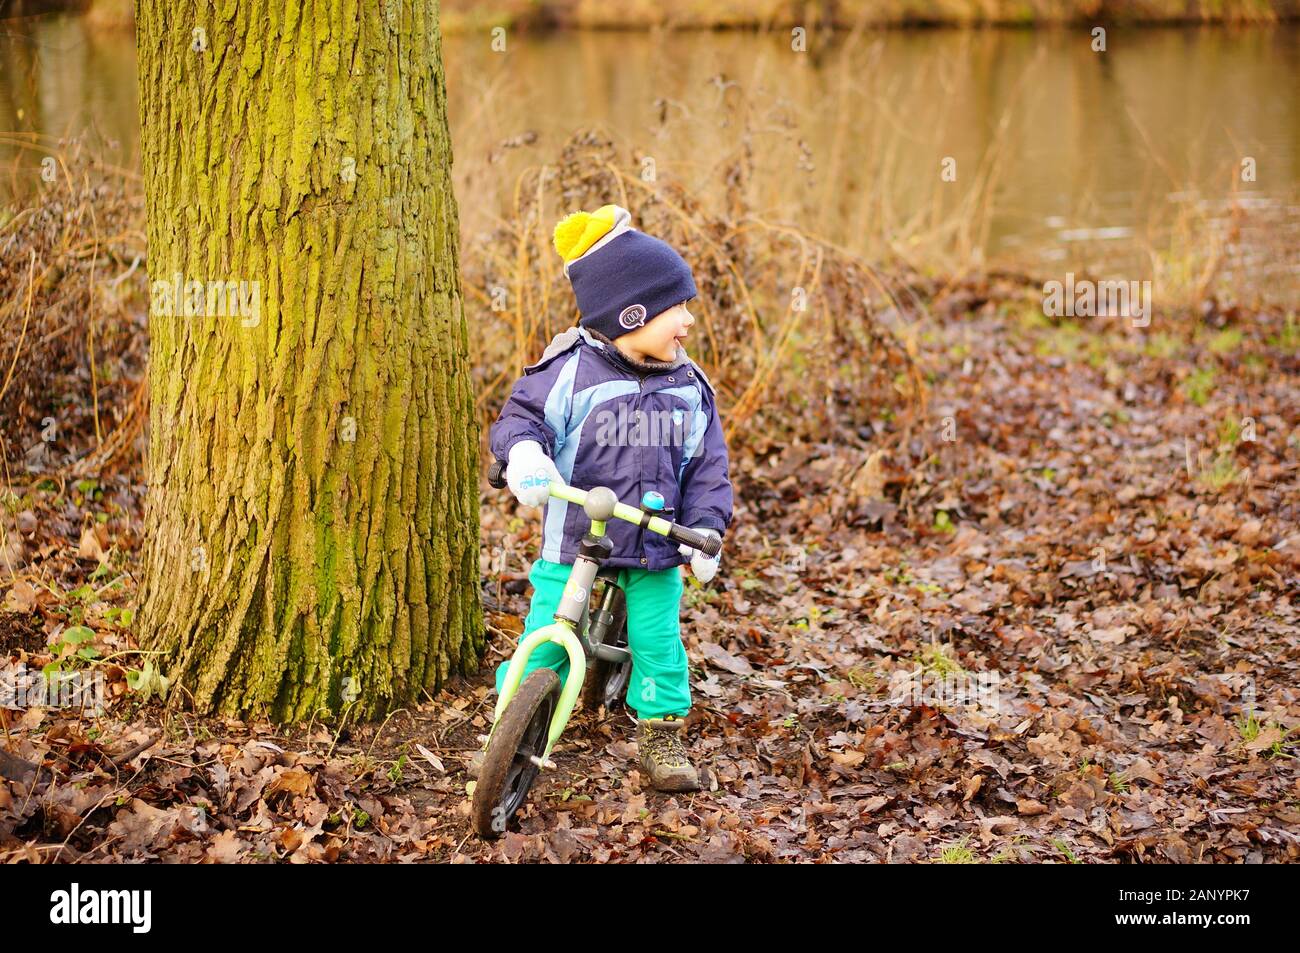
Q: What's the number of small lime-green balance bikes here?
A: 1